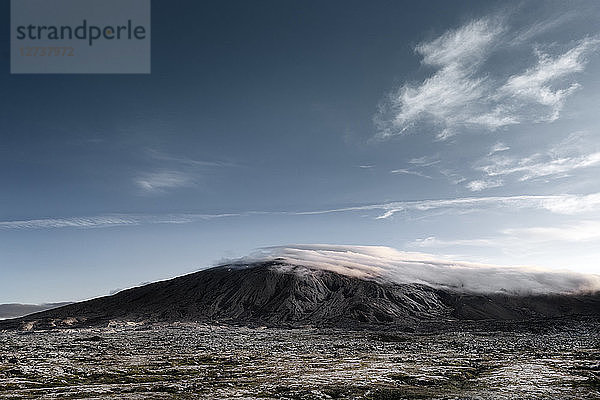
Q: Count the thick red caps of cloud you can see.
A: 0